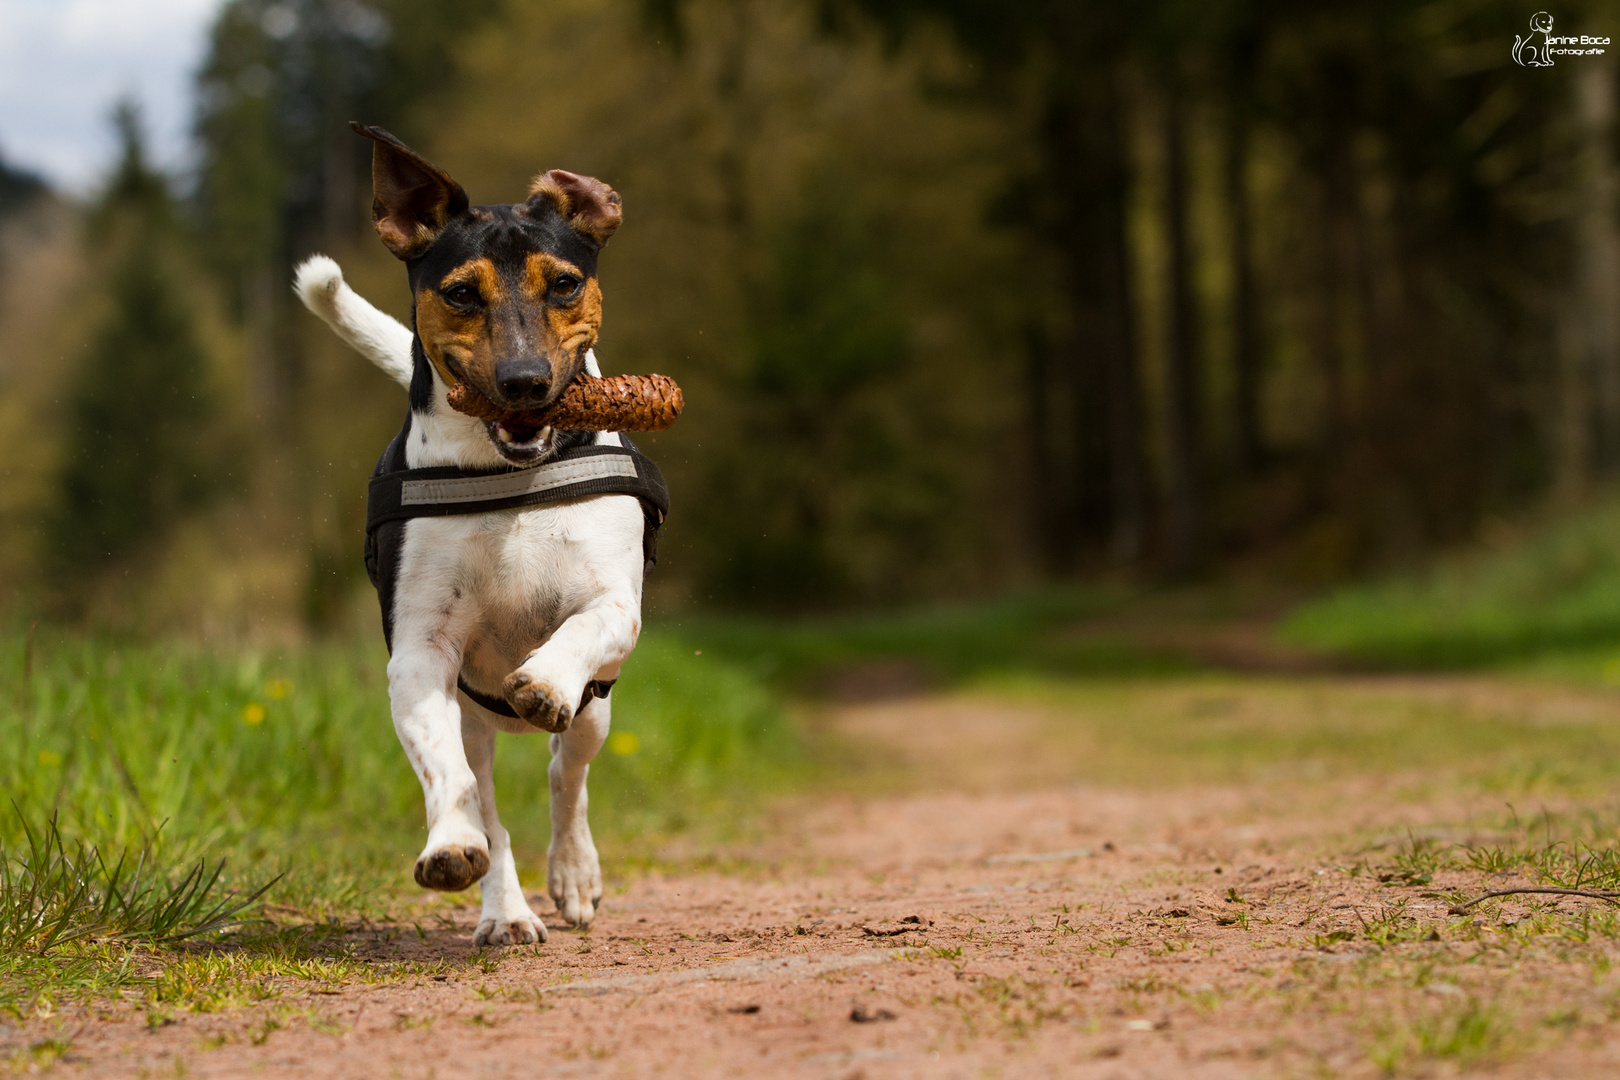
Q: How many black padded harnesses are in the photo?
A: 1